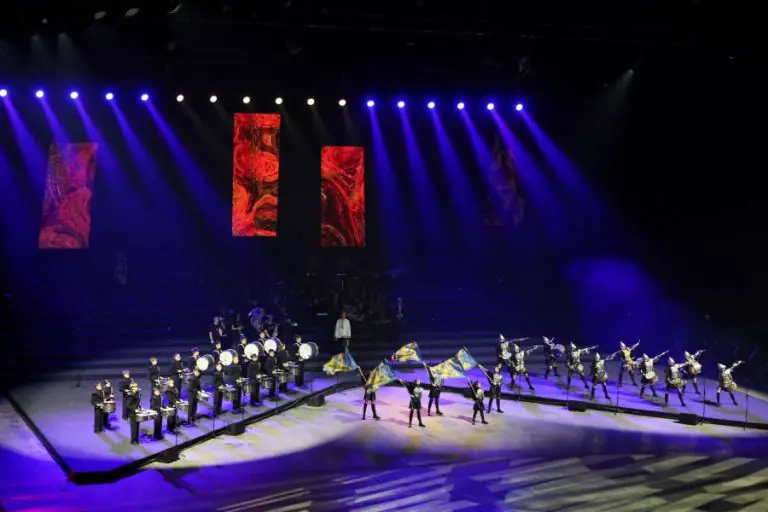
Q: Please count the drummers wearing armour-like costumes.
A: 10